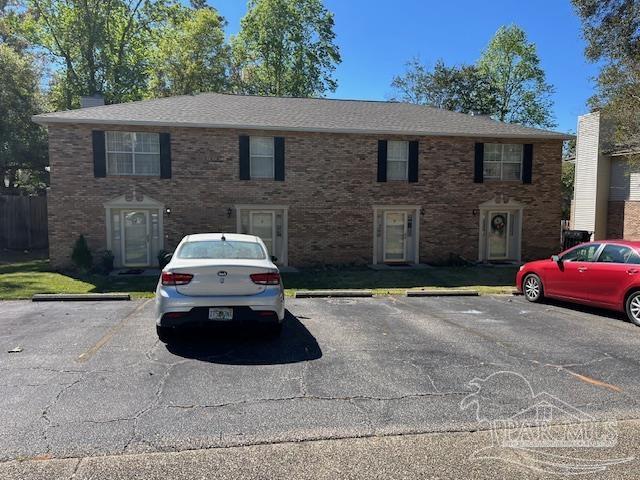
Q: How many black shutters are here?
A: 8